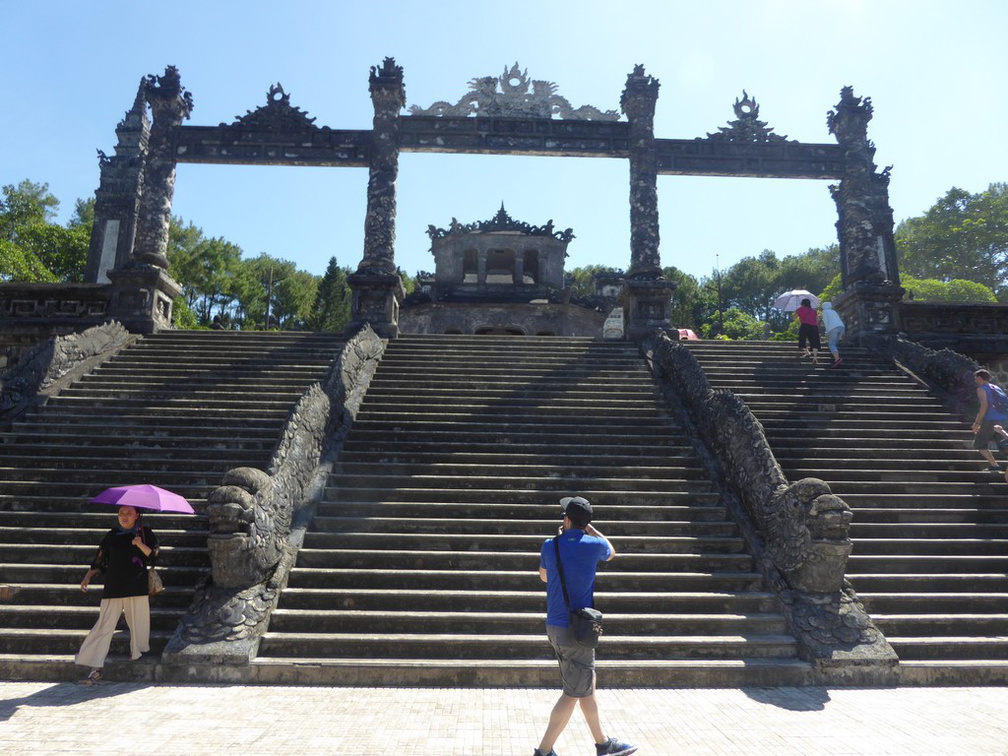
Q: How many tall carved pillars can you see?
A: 4